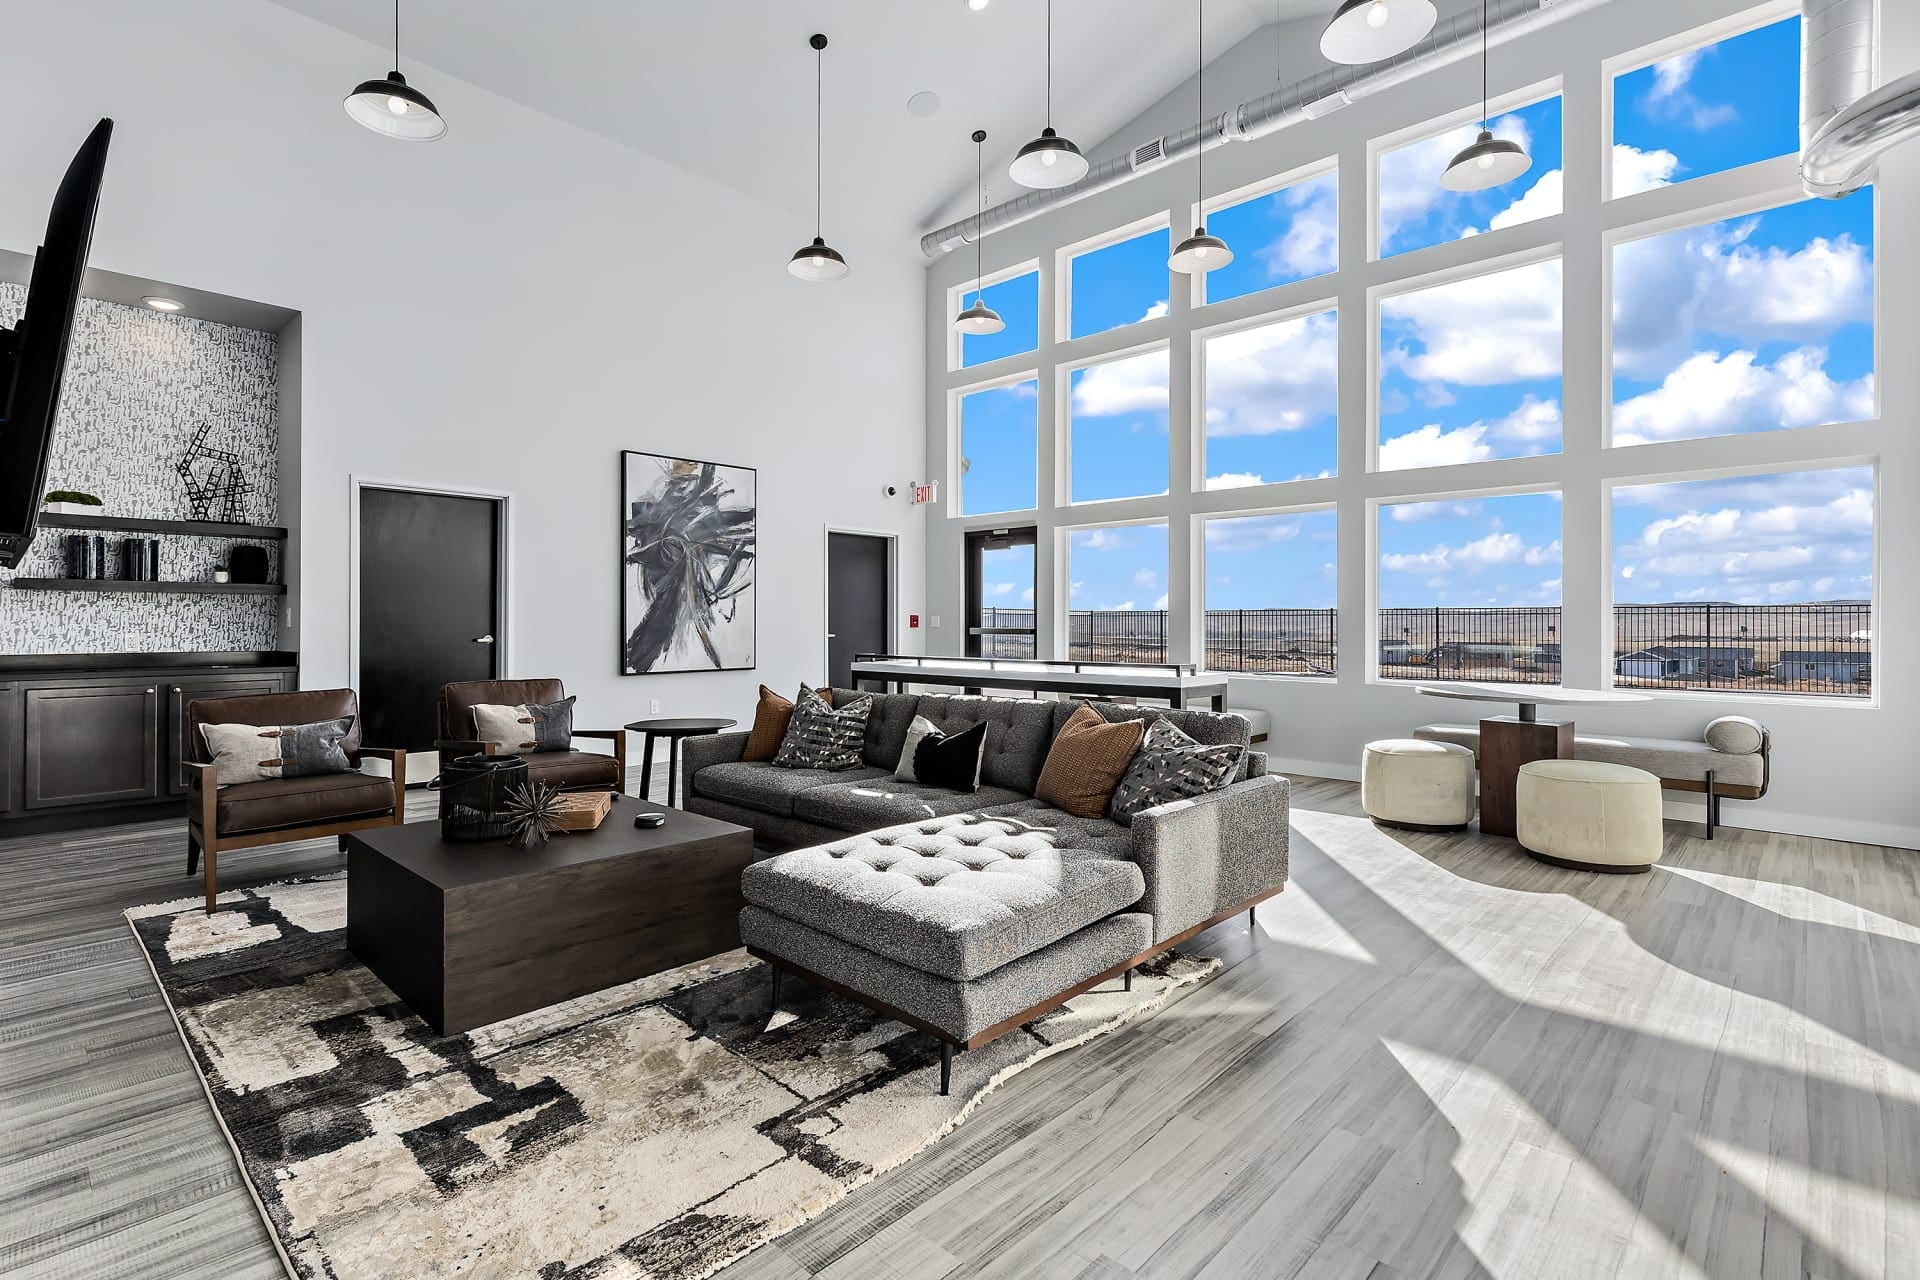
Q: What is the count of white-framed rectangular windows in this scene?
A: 14